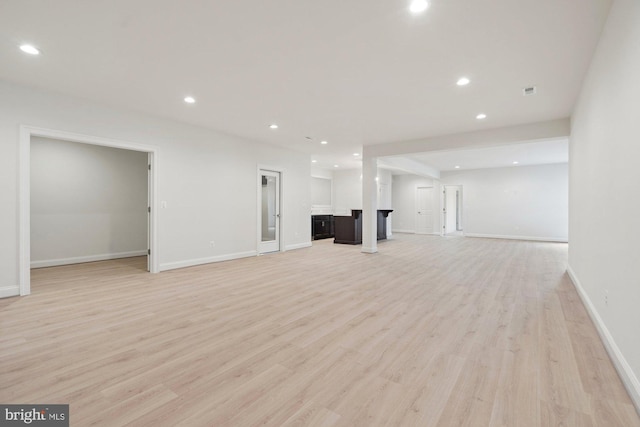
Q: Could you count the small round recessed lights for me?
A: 12